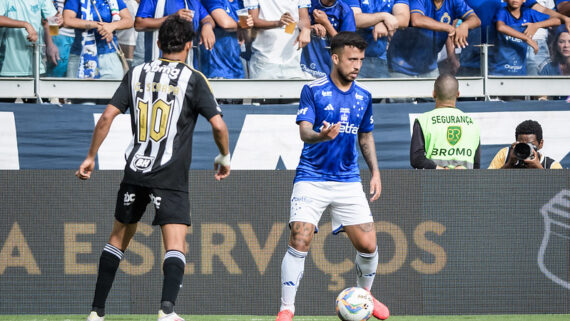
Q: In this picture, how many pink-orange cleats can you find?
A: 2